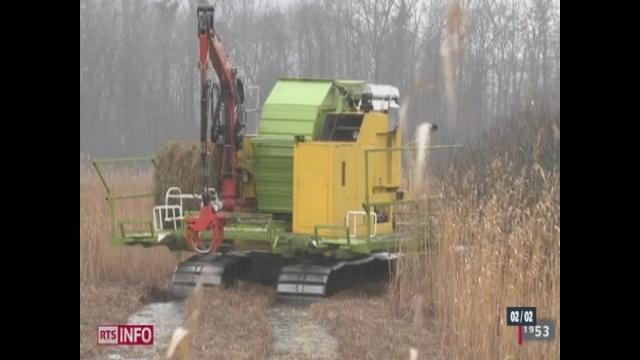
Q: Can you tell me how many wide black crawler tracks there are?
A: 2